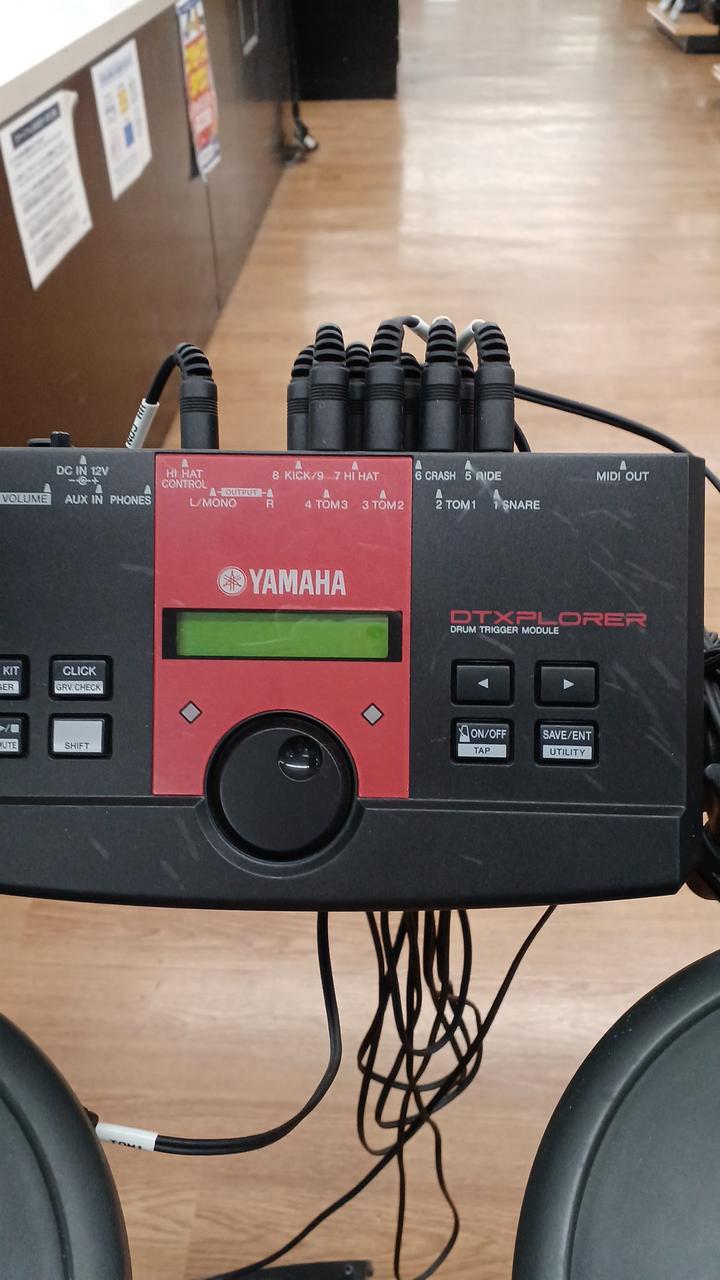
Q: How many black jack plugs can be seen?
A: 9